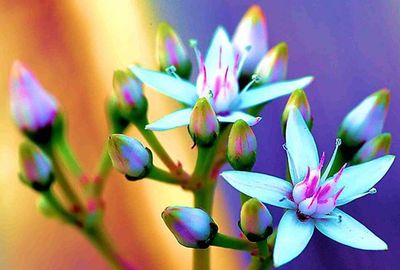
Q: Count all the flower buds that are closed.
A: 14